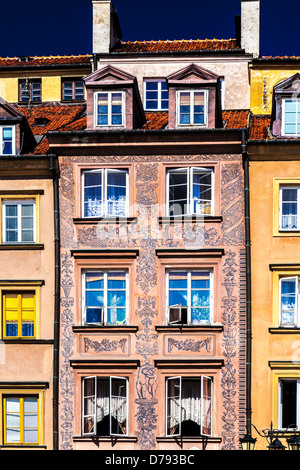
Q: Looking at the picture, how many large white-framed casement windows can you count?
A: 6